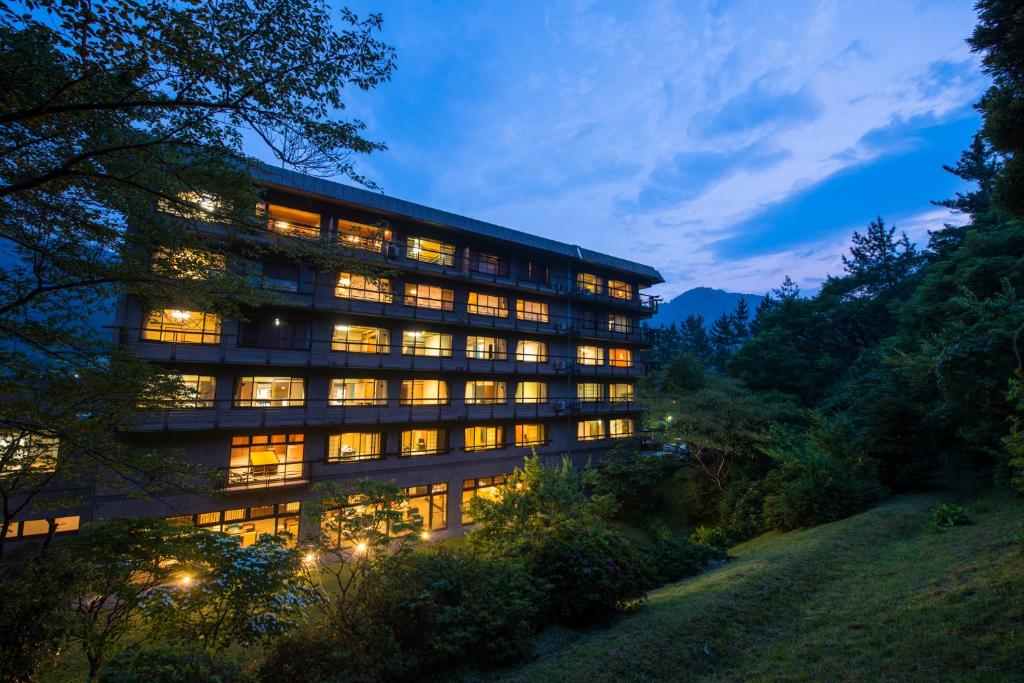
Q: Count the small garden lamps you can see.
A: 4